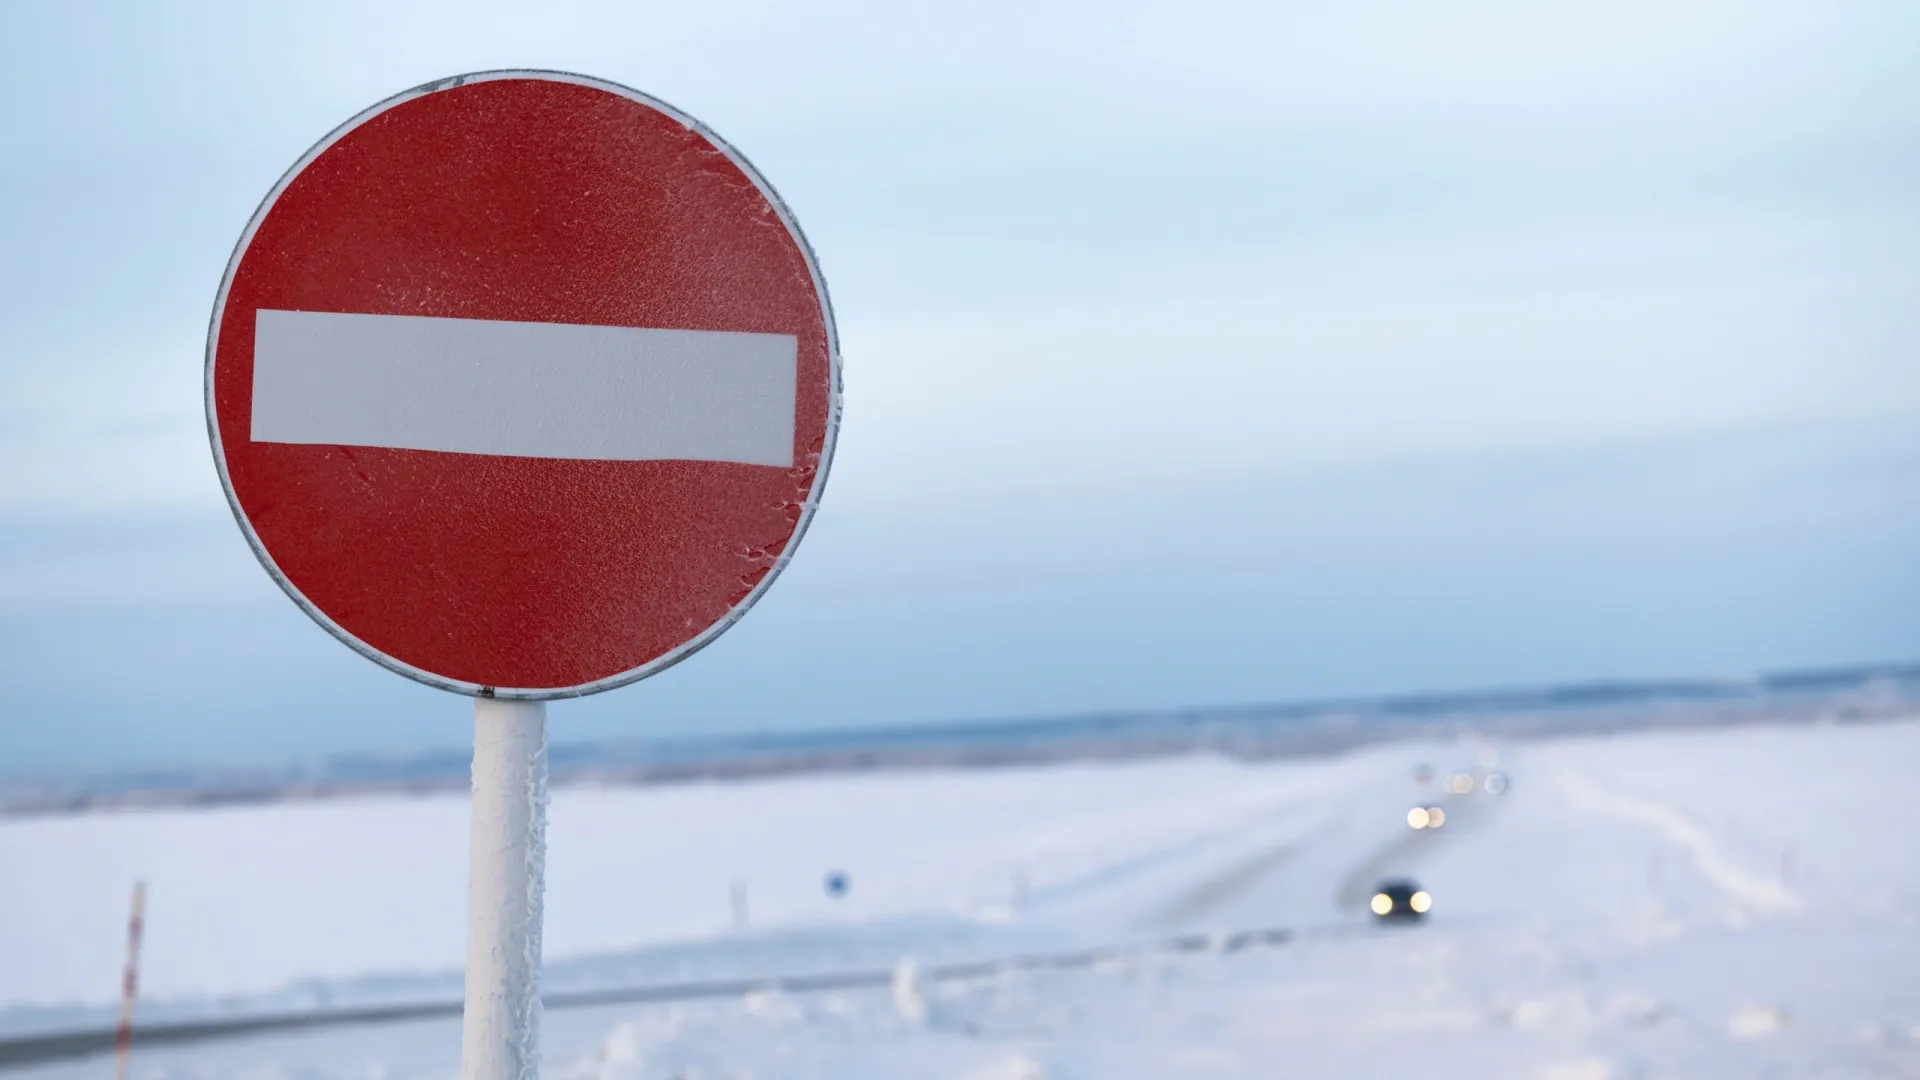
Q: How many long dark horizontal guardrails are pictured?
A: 1